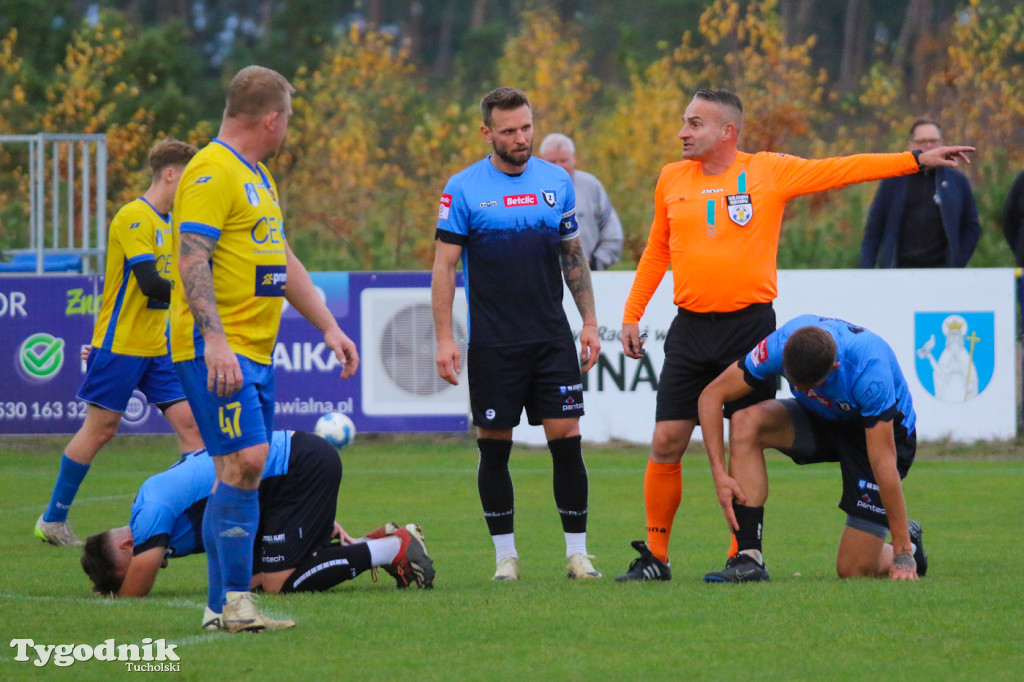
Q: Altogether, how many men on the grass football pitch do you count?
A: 6